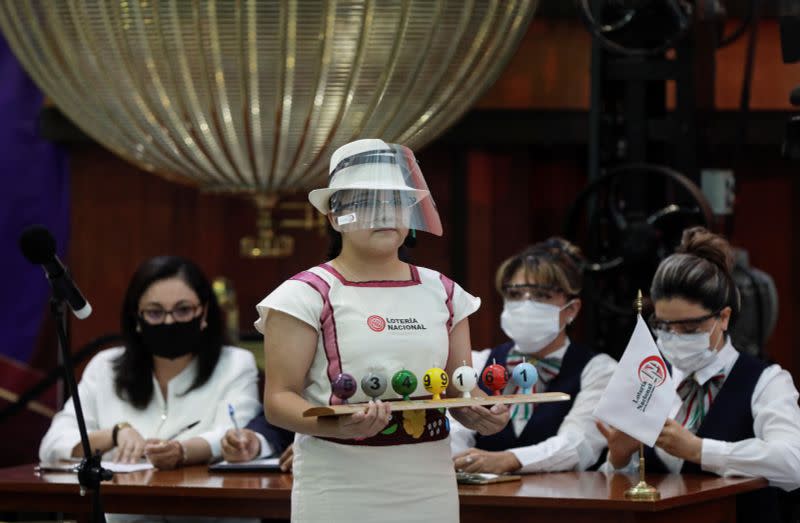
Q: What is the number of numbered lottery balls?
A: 7